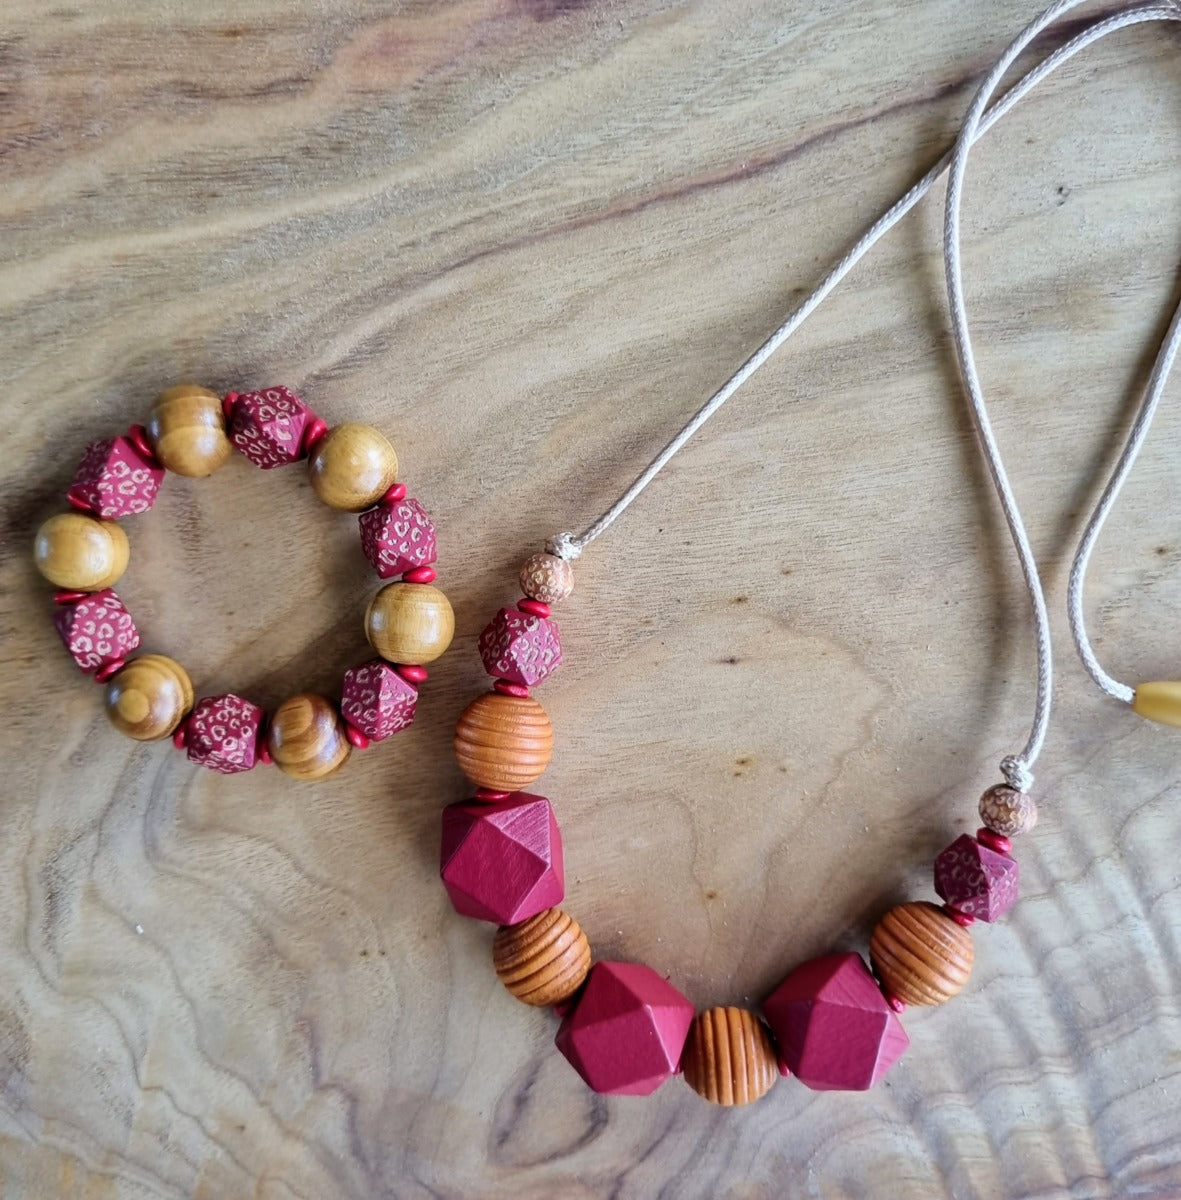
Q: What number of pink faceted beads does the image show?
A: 11